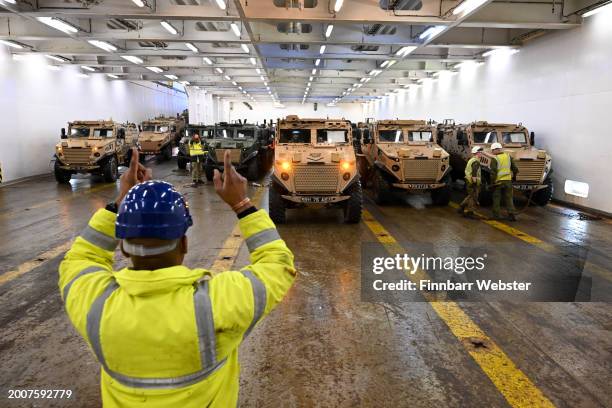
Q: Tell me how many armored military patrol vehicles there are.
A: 7